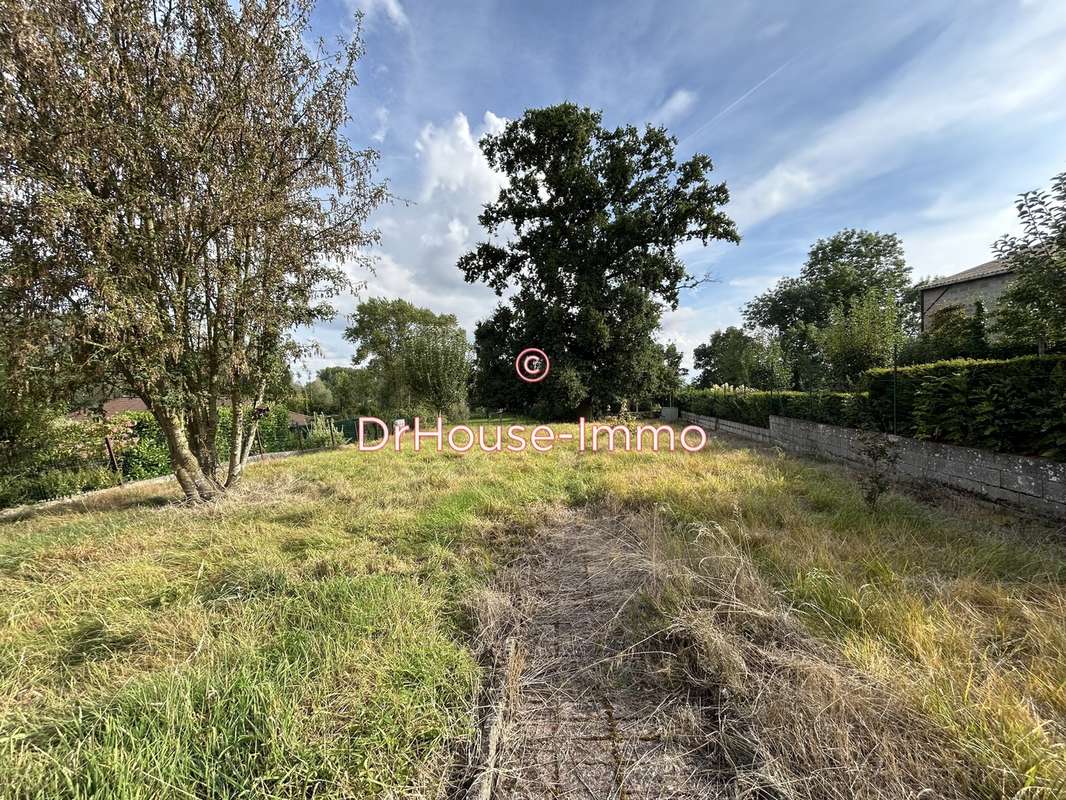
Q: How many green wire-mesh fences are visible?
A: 2